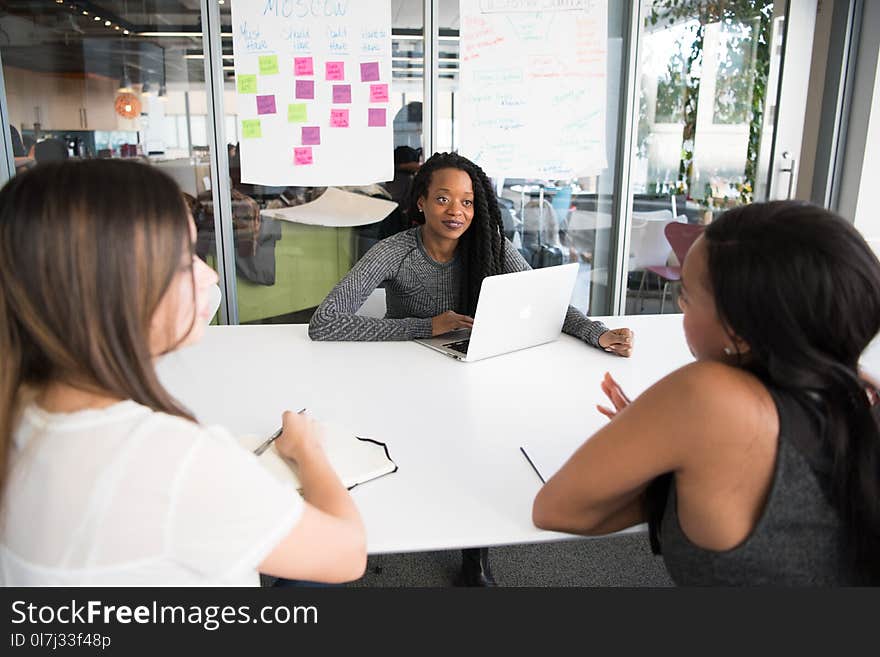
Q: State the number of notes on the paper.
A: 15